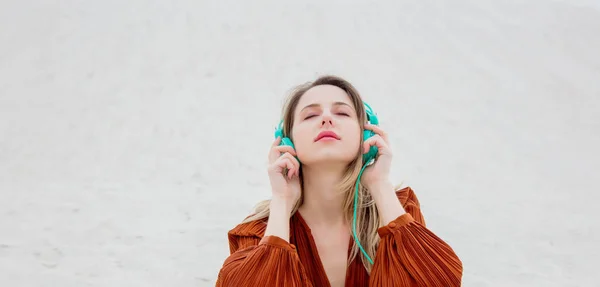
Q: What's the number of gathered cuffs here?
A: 2